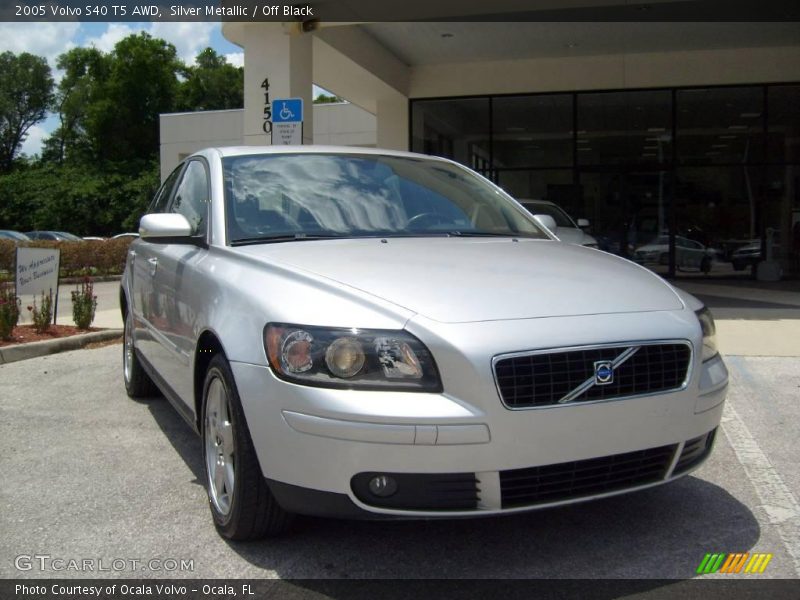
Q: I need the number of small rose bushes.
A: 3